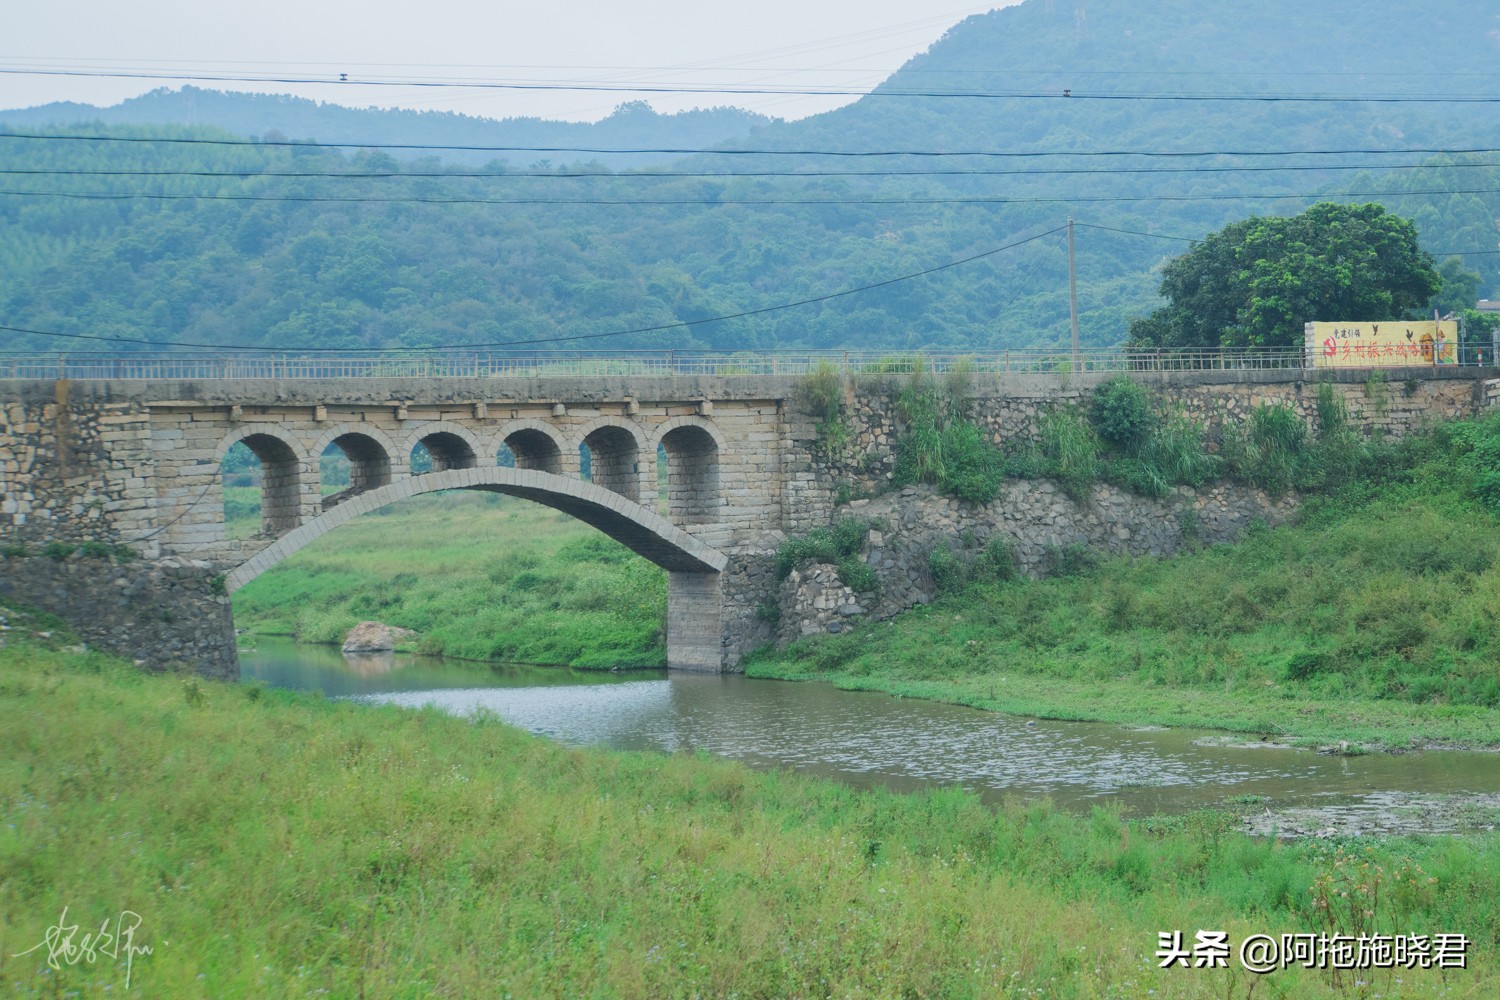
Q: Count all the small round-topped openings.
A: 6